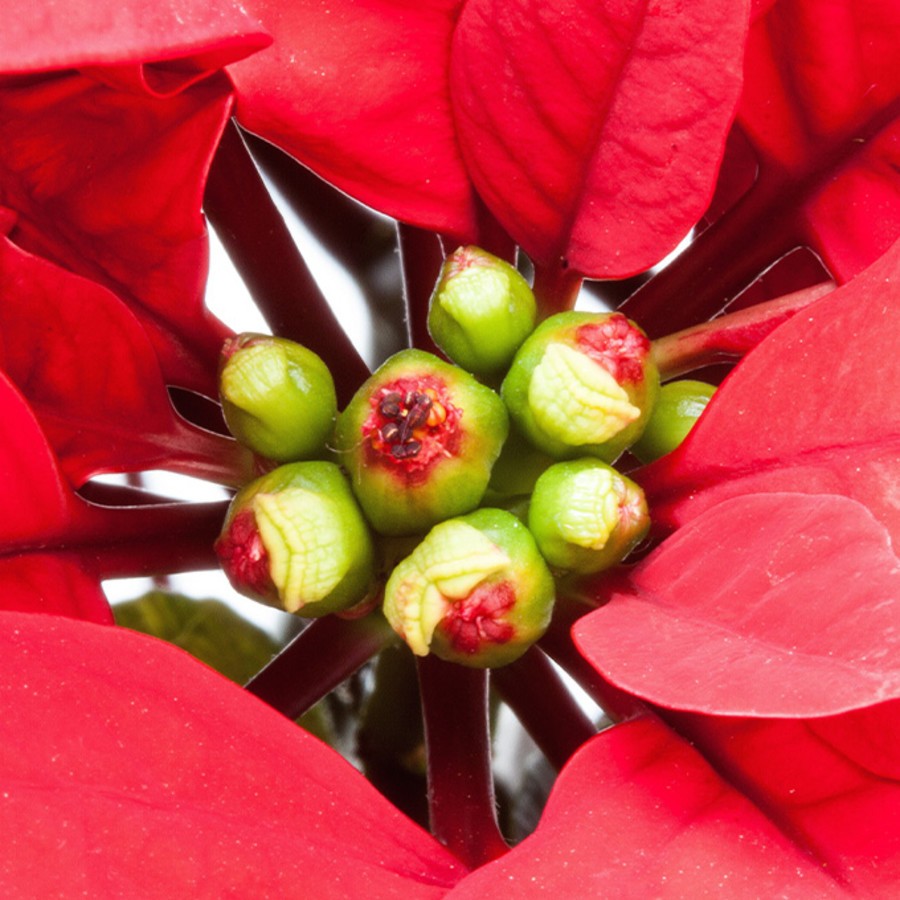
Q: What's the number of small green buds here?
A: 8